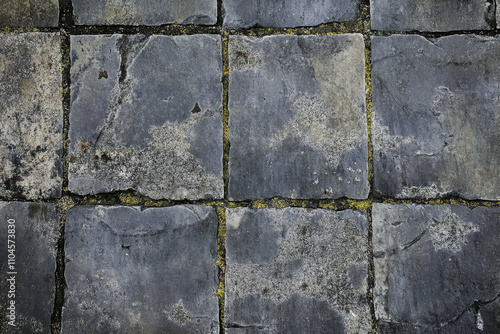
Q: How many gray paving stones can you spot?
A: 12